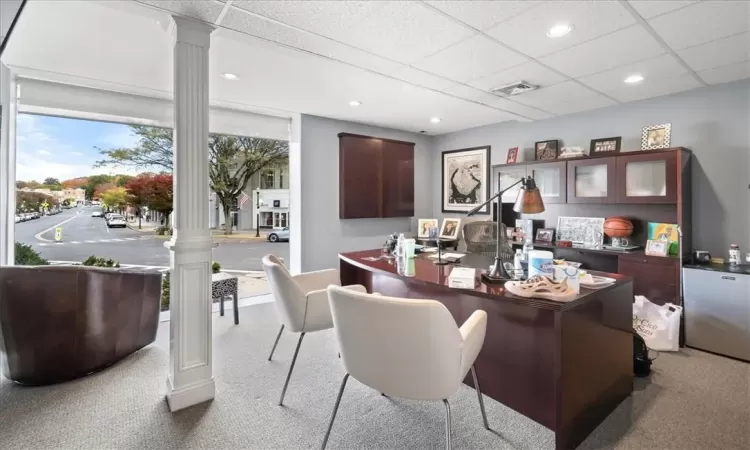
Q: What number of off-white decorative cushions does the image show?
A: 0